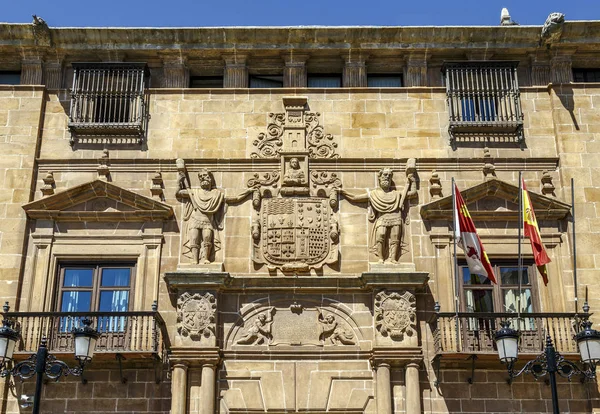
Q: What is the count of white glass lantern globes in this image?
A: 4